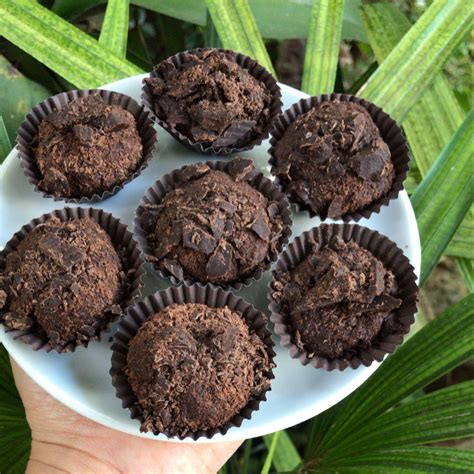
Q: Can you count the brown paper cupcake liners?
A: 7